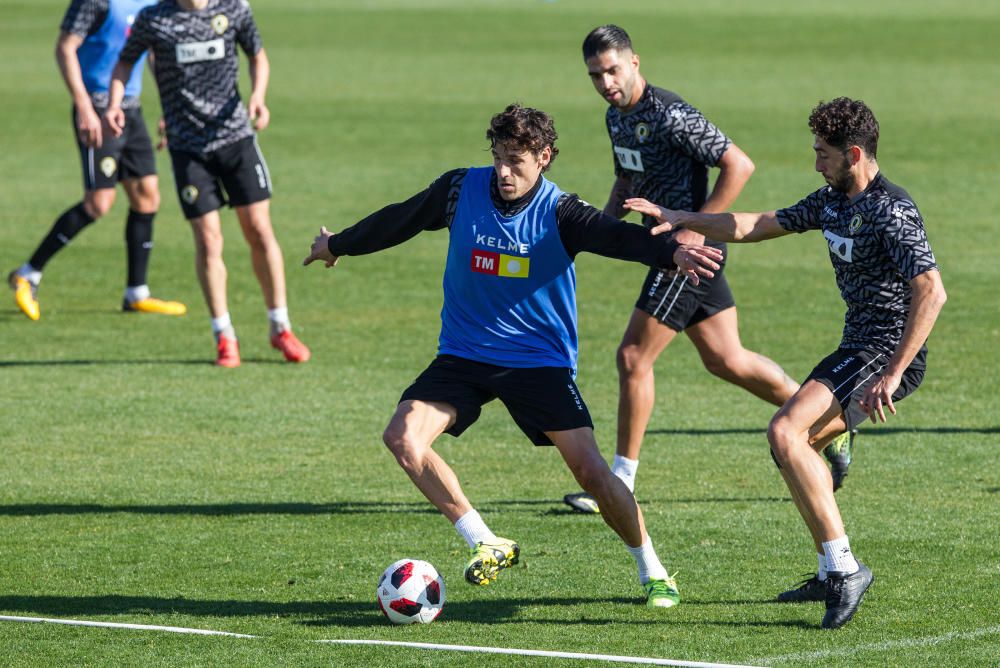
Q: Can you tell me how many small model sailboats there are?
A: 0